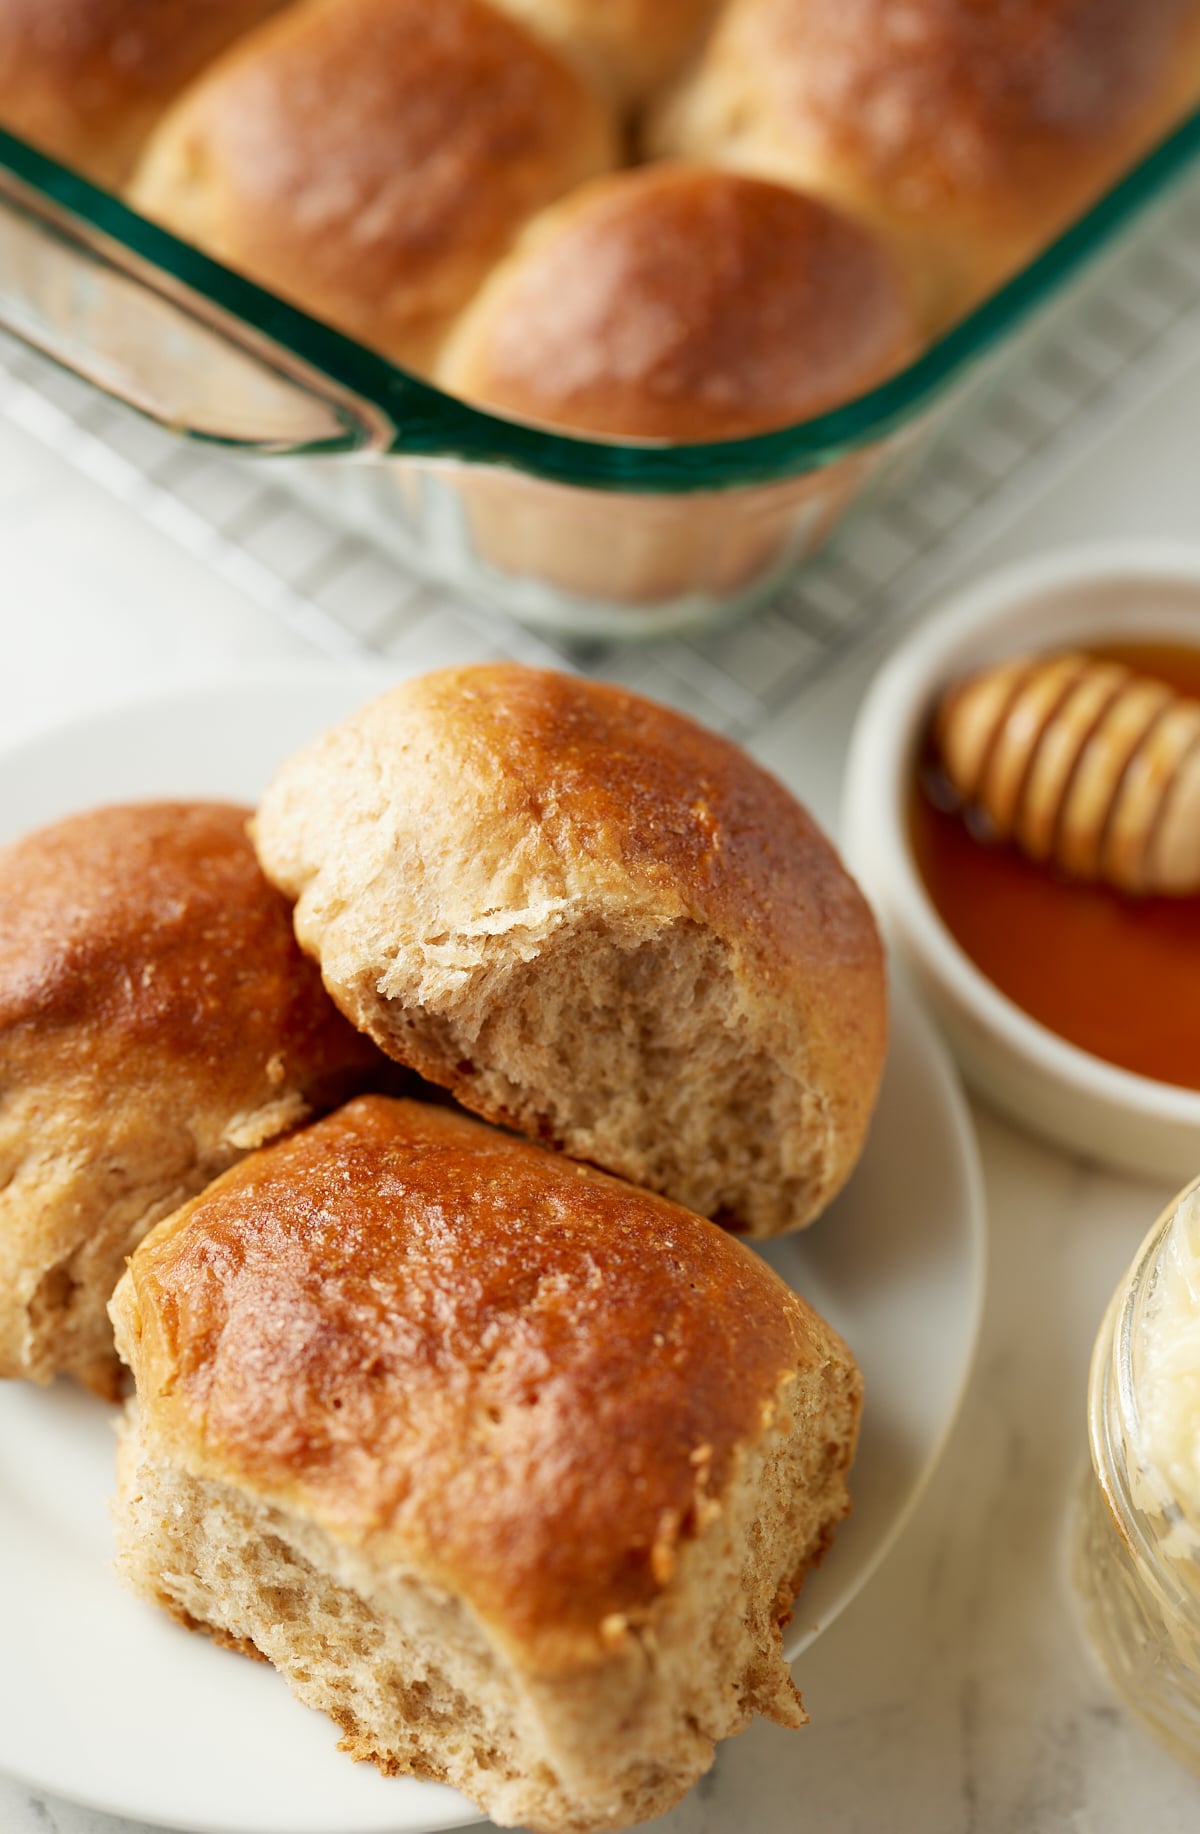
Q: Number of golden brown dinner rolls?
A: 8